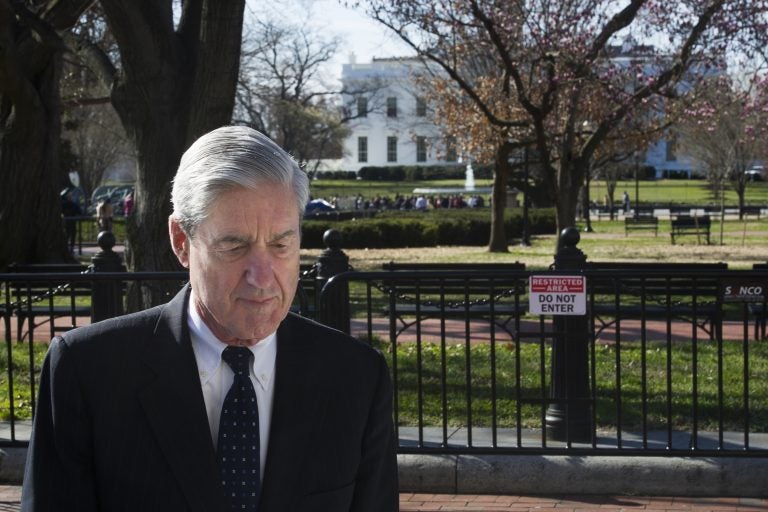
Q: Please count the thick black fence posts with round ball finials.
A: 3